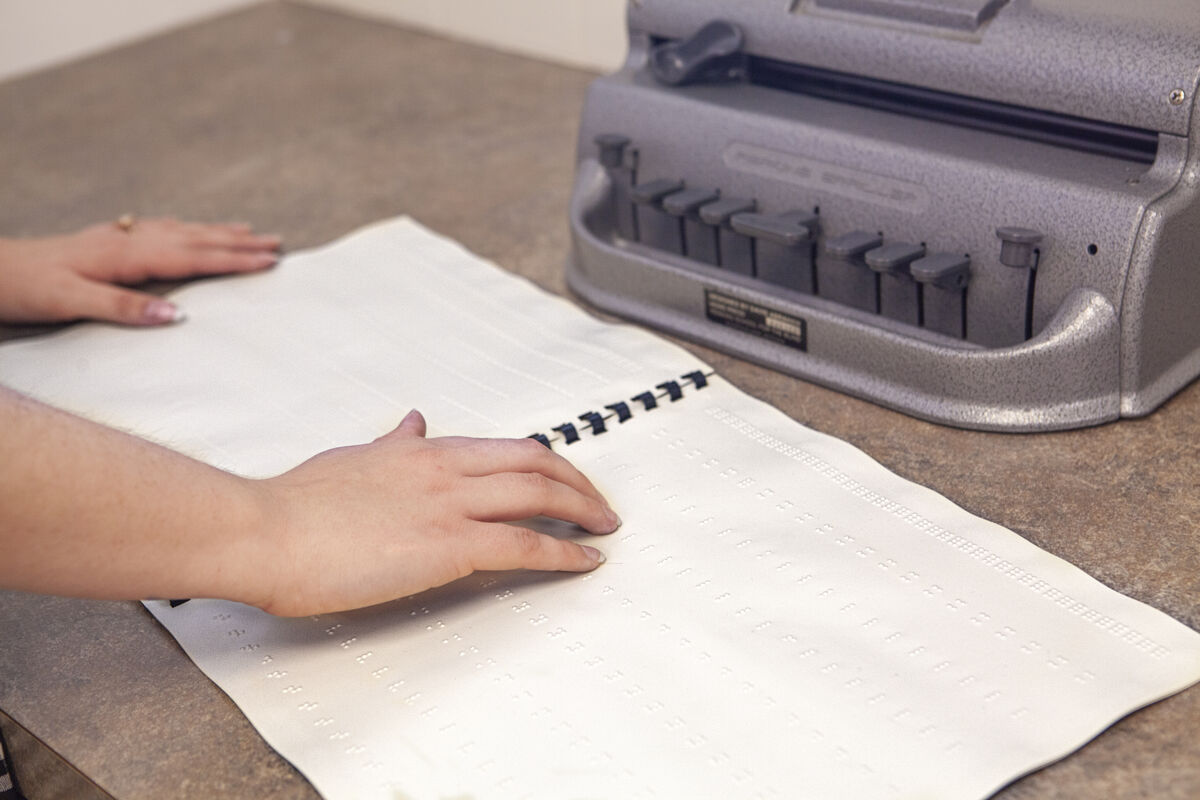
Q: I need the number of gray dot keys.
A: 6